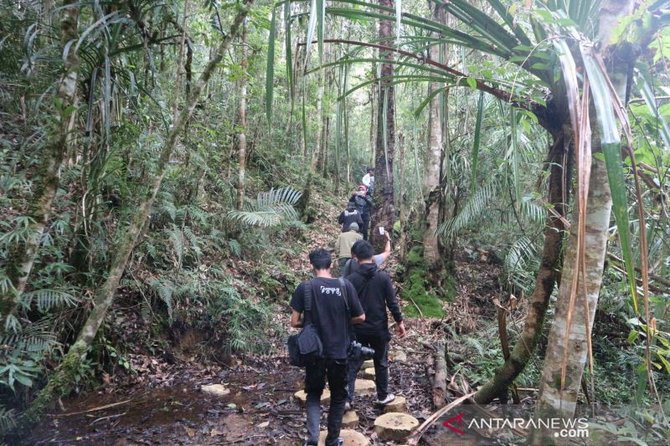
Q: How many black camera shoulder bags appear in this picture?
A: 1